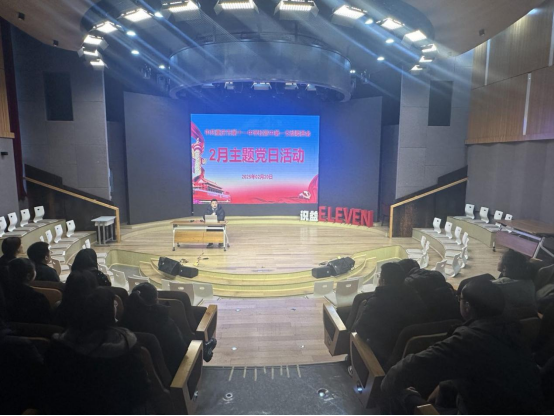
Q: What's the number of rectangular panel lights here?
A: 14